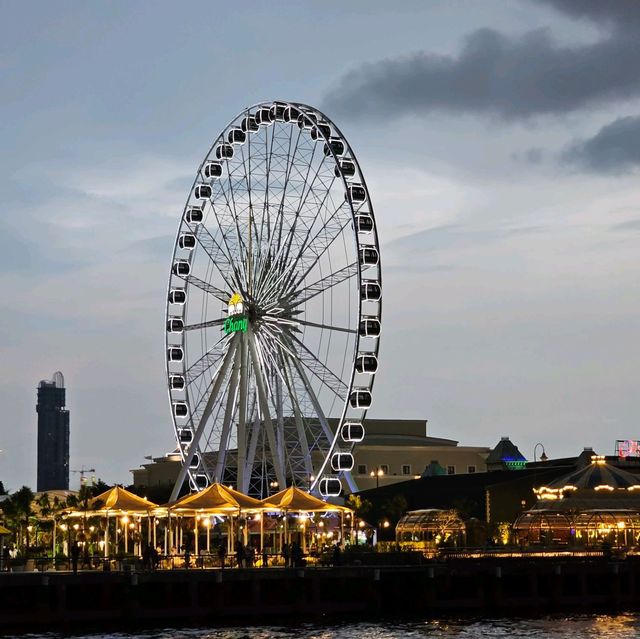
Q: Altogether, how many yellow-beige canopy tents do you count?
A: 3